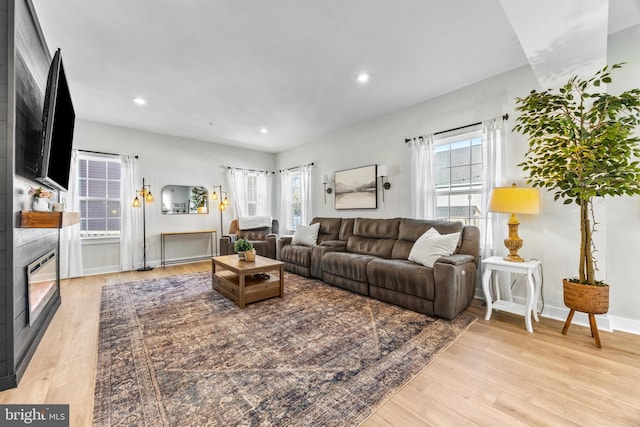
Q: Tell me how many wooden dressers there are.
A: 0